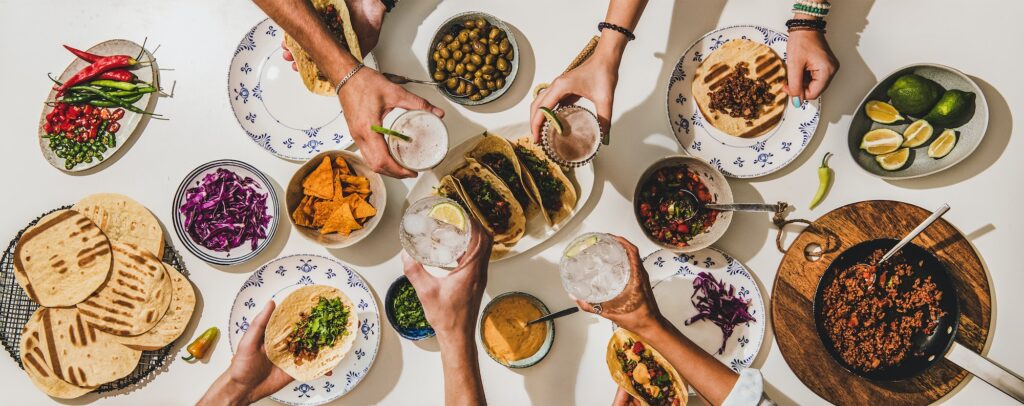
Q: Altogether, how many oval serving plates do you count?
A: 3